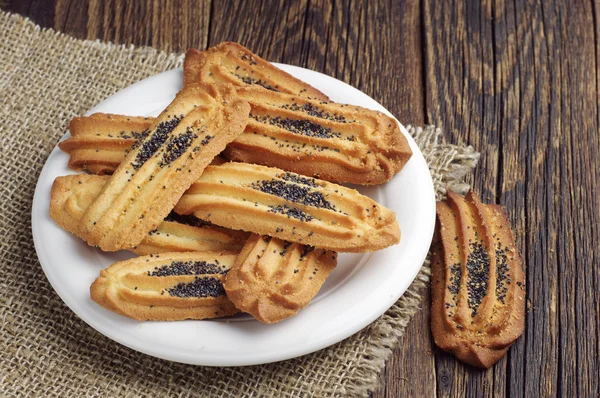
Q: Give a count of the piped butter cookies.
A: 9